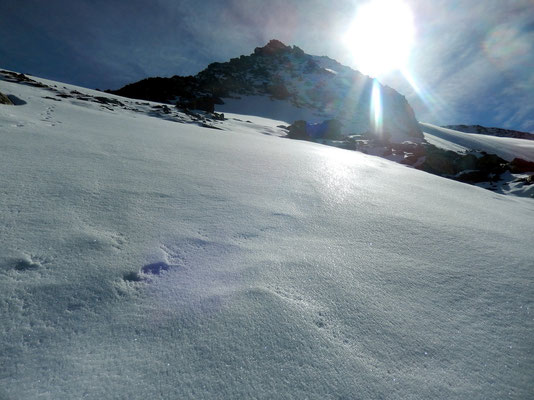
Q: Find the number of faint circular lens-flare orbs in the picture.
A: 1